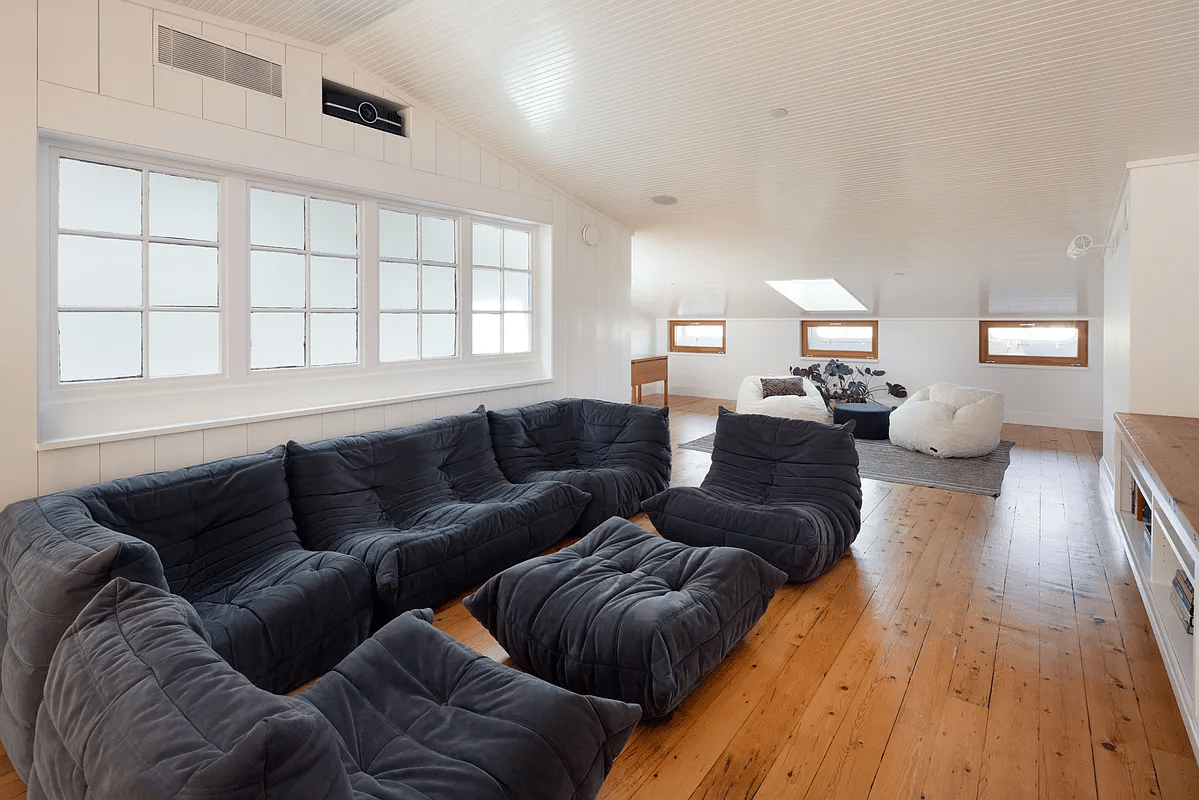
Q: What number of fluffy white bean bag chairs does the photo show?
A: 2